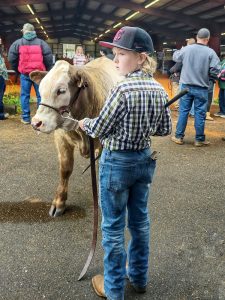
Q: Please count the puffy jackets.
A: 1